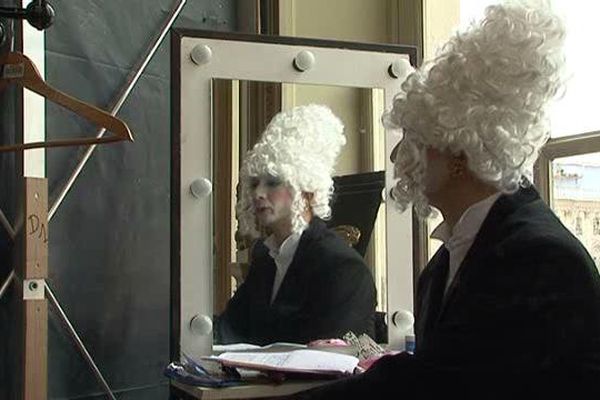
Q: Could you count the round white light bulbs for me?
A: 6